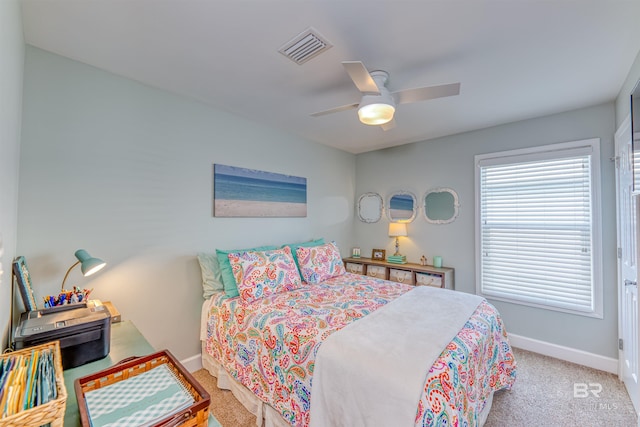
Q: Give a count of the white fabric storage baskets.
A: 4